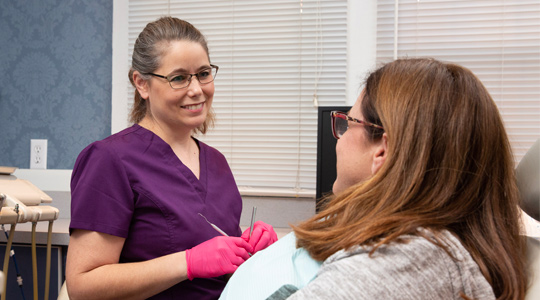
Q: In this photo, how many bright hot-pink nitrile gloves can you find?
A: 2